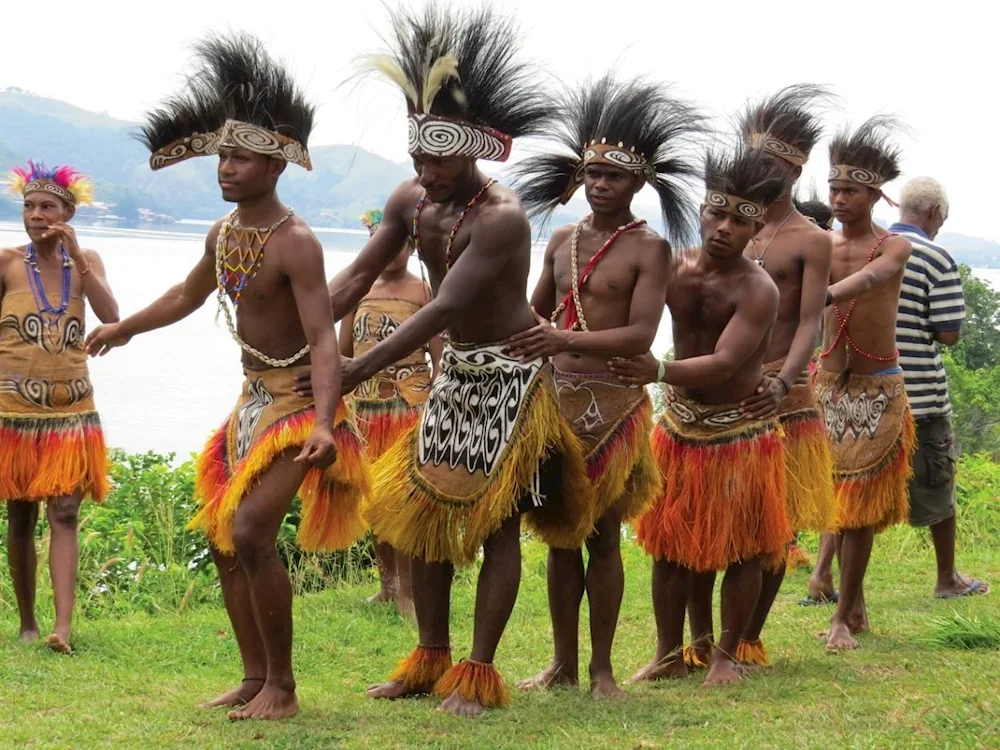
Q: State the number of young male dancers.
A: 6